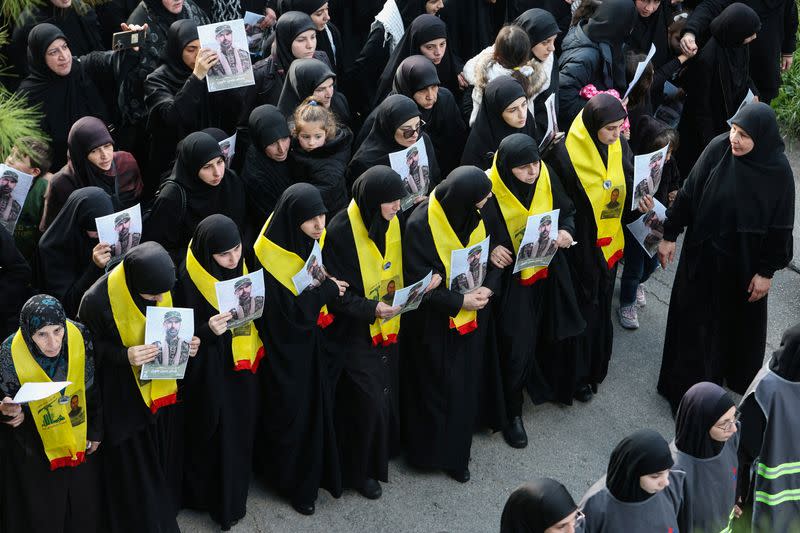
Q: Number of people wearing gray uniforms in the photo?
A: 3